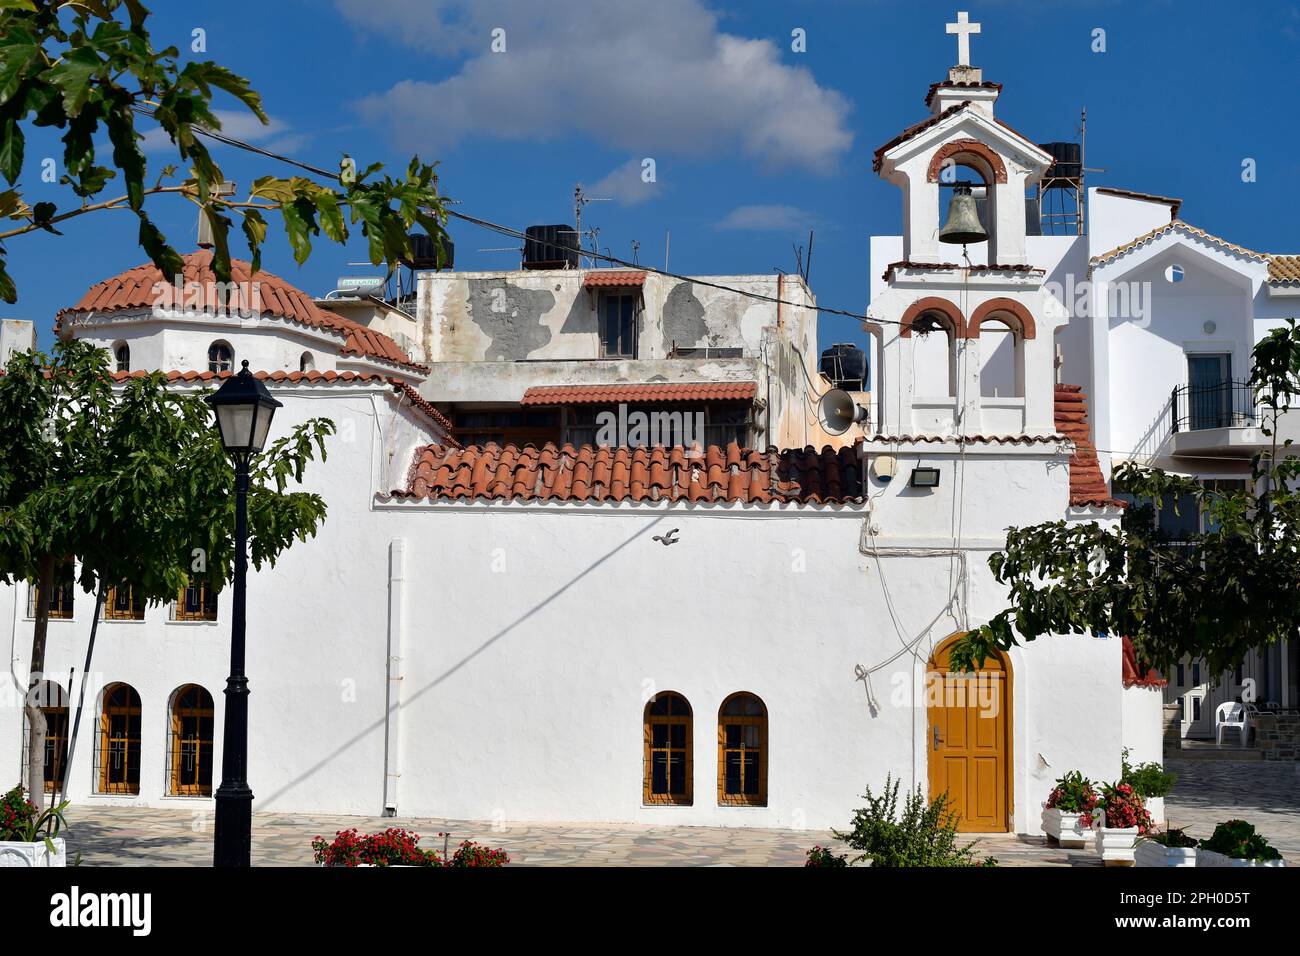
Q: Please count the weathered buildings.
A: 1